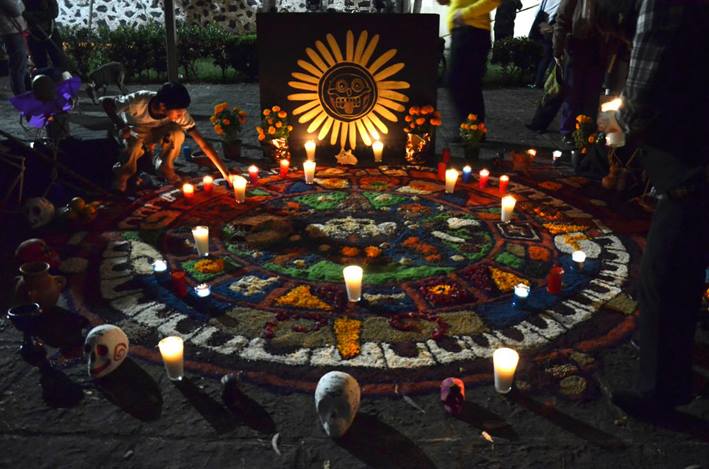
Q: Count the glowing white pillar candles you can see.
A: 10